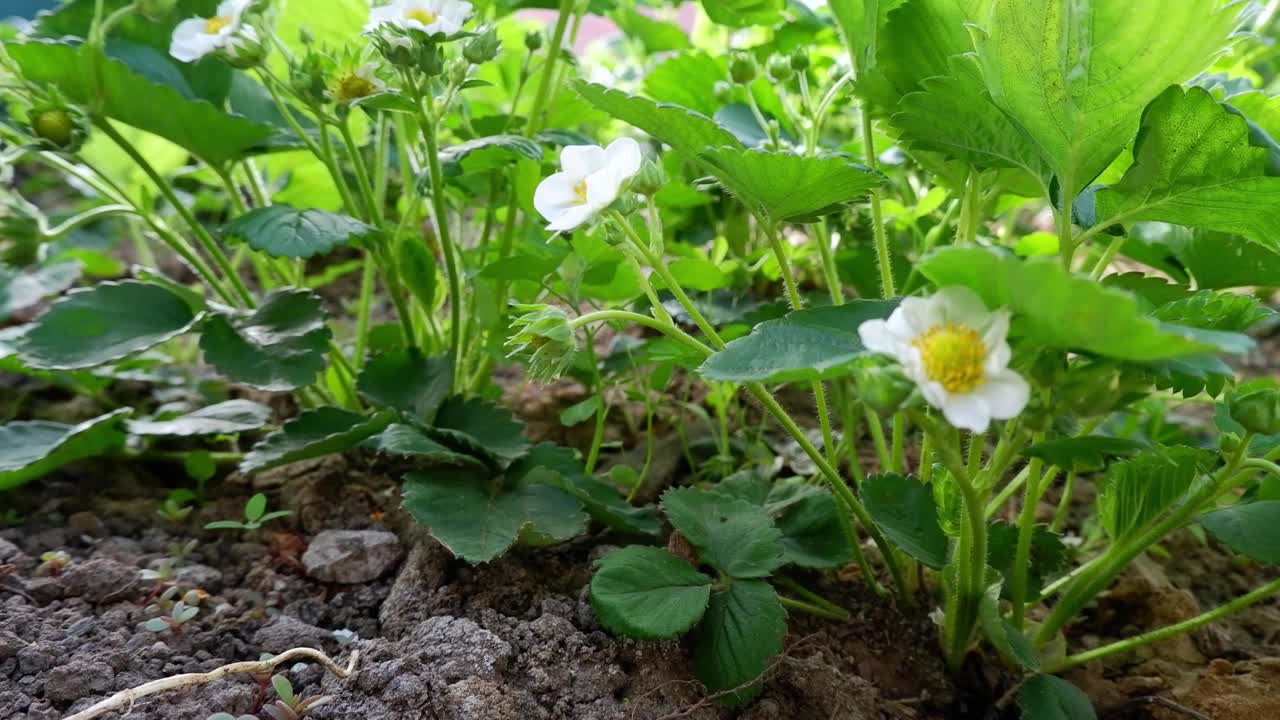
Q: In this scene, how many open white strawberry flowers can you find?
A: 4